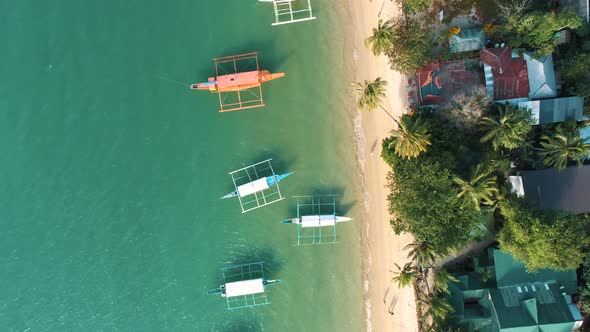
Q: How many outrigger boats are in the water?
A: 5